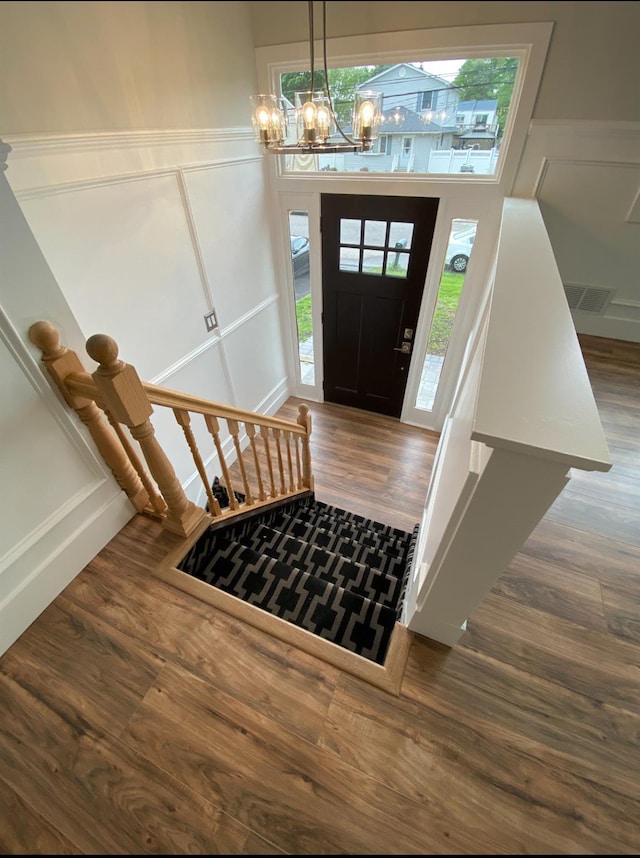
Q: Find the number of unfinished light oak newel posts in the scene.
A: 3